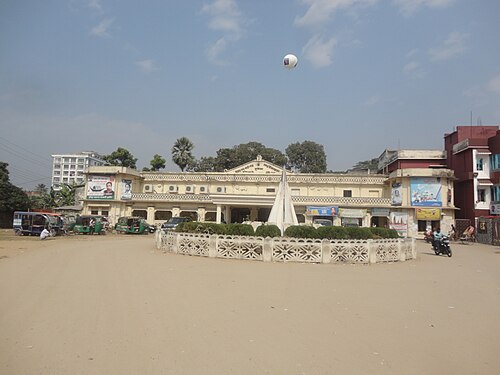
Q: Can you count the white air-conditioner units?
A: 5